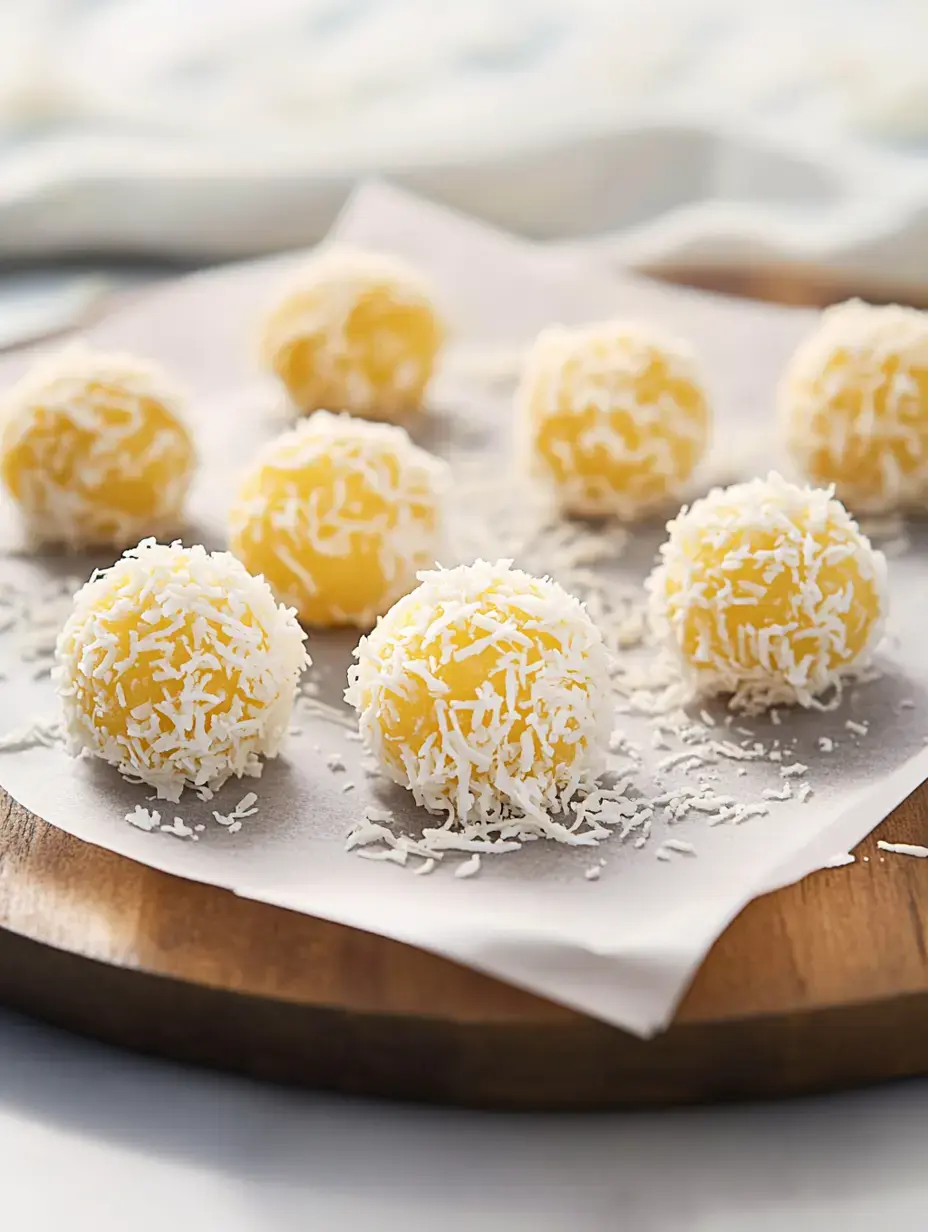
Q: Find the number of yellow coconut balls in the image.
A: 8